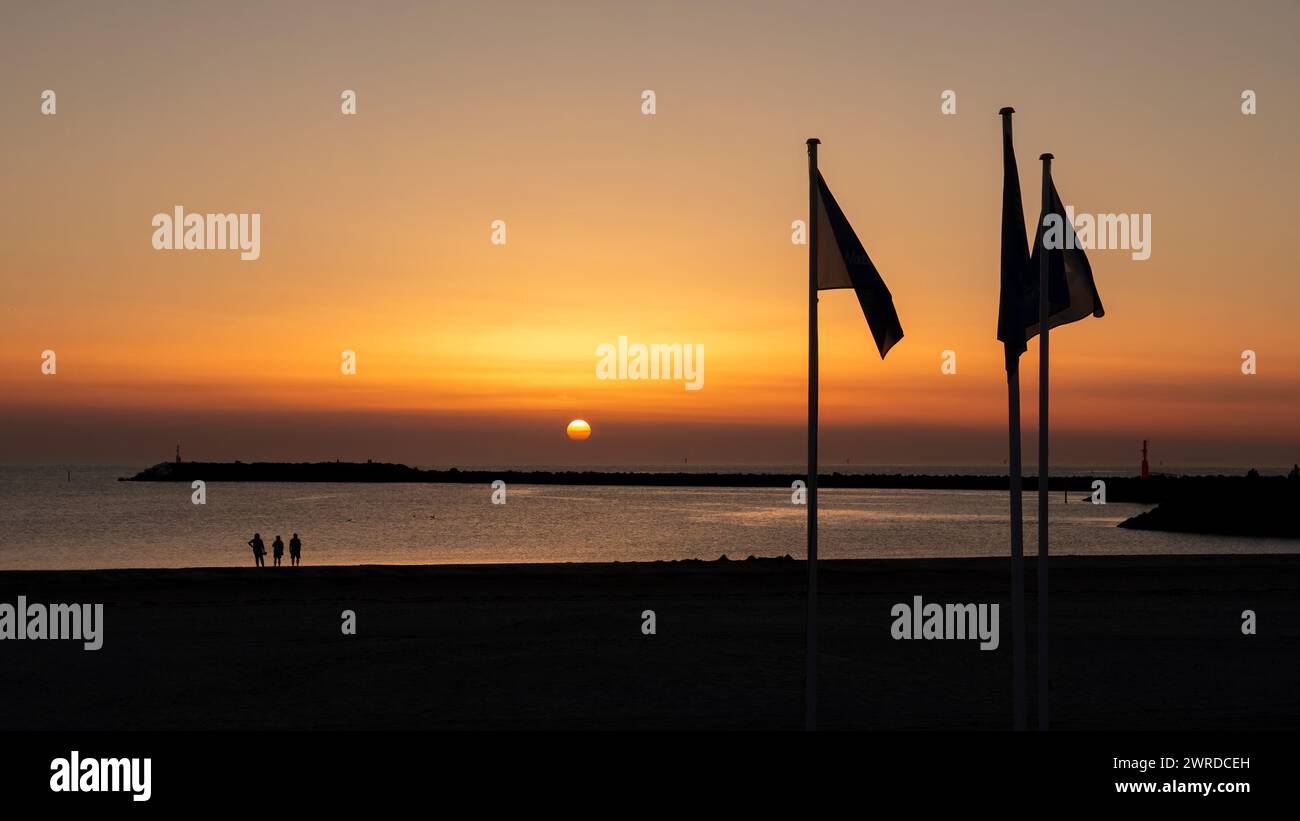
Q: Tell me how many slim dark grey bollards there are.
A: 0